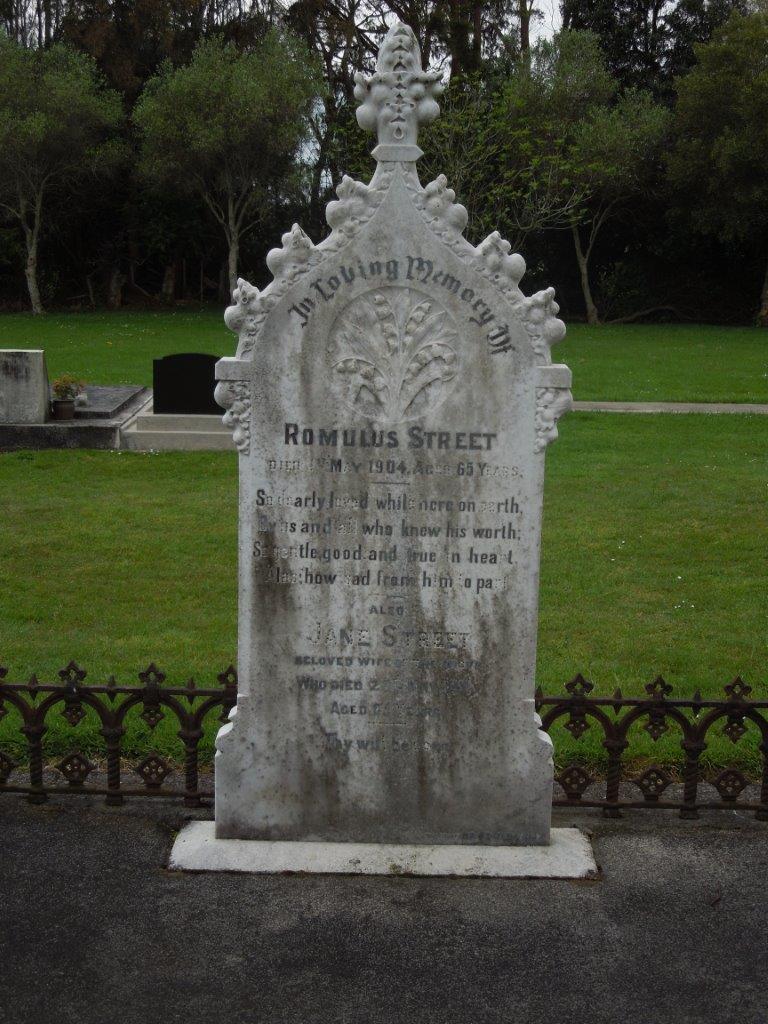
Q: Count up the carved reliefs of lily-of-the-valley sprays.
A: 1